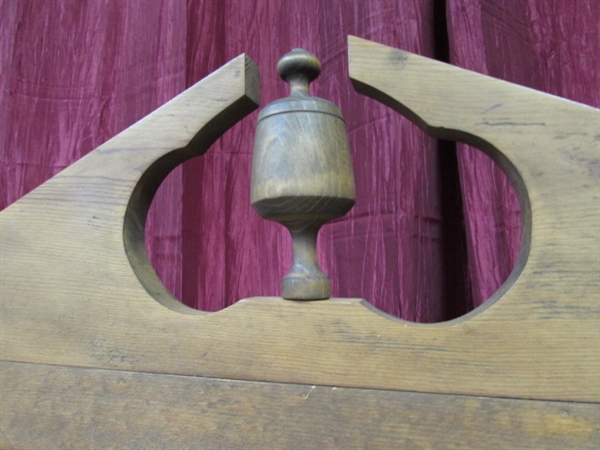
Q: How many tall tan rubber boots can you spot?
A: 0